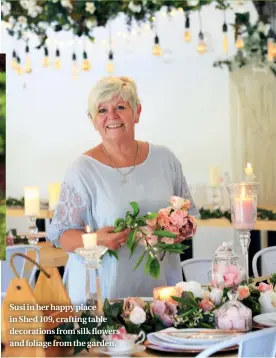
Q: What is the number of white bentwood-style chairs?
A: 4